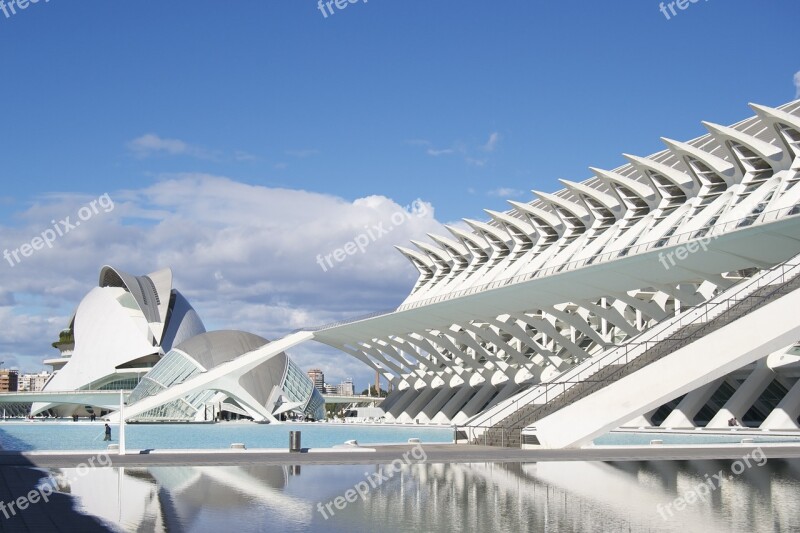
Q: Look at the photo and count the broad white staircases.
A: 1